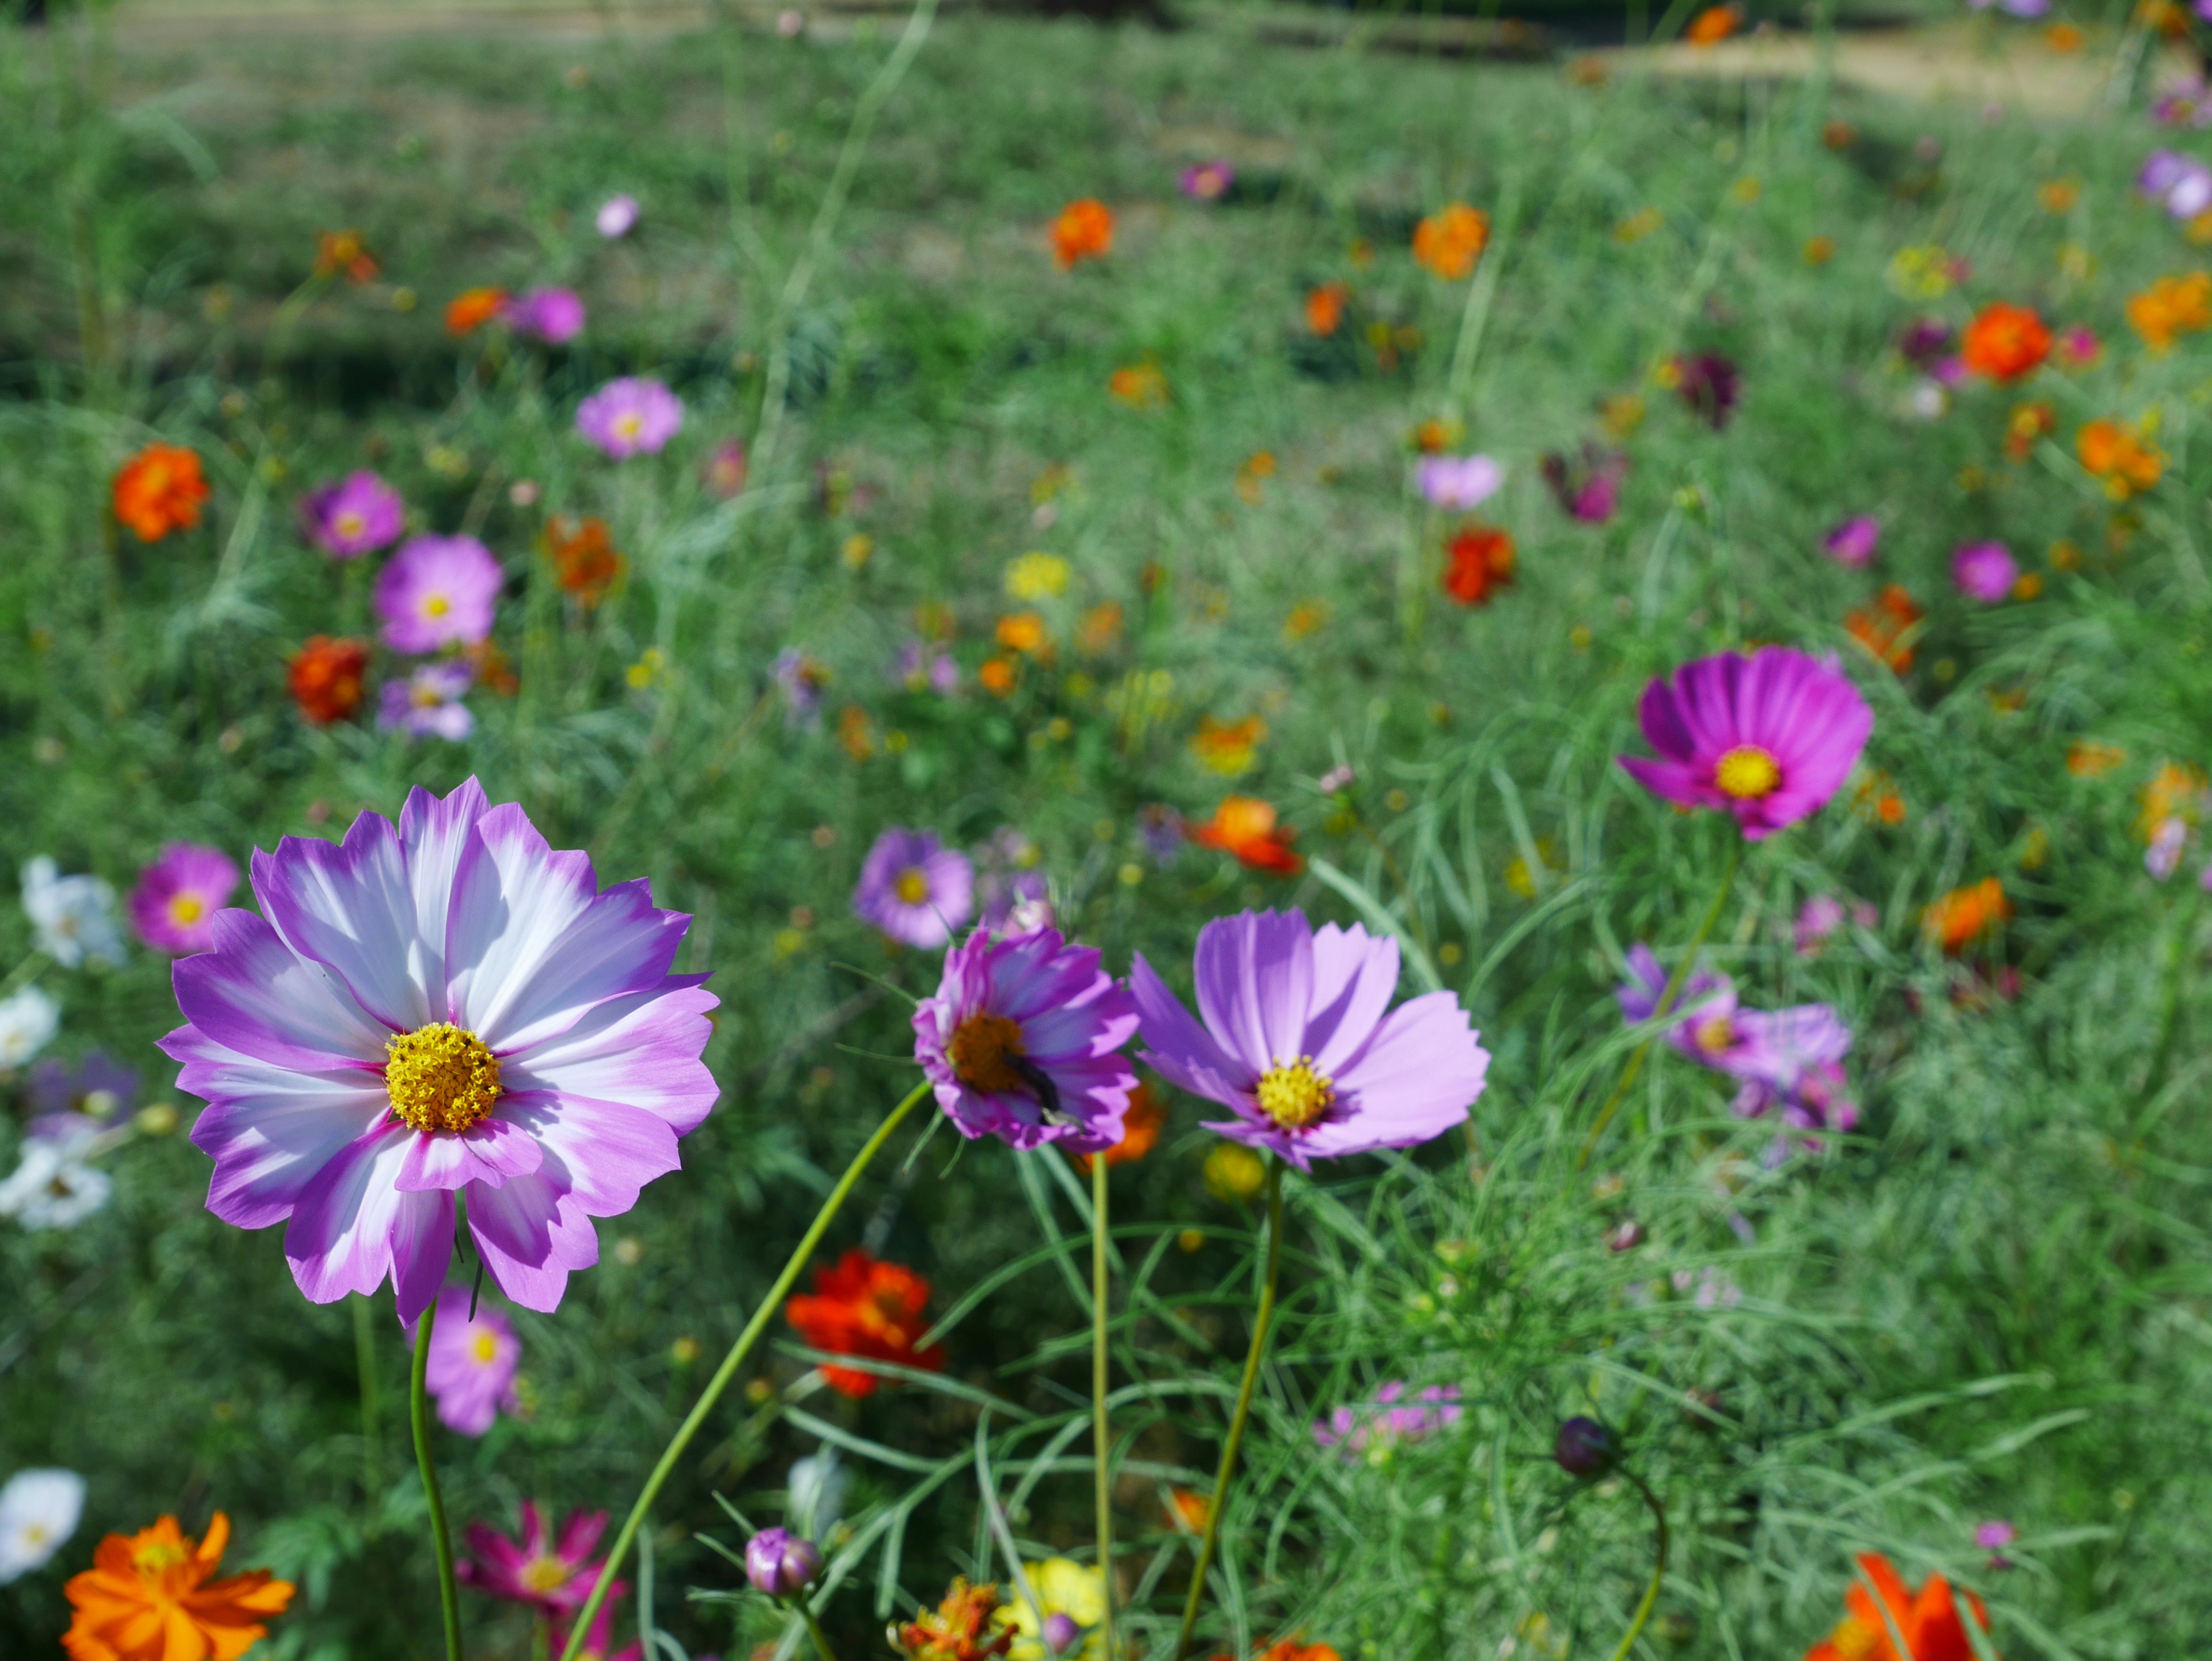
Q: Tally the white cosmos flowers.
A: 4